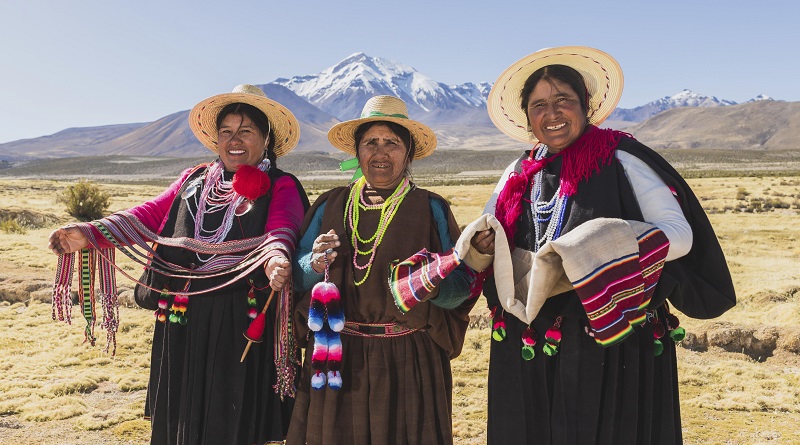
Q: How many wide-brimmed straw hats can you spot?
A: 3